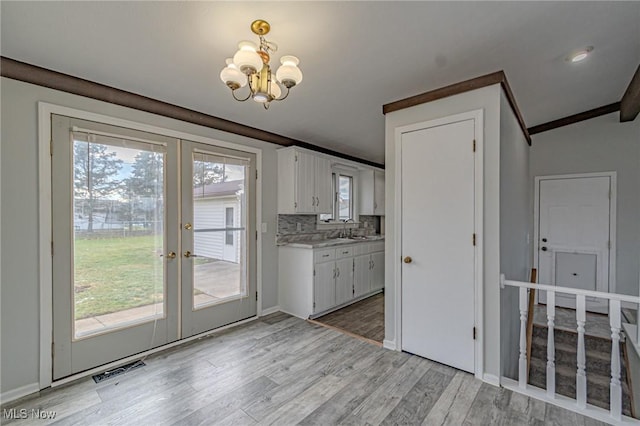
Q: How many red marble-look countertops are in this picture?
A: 0